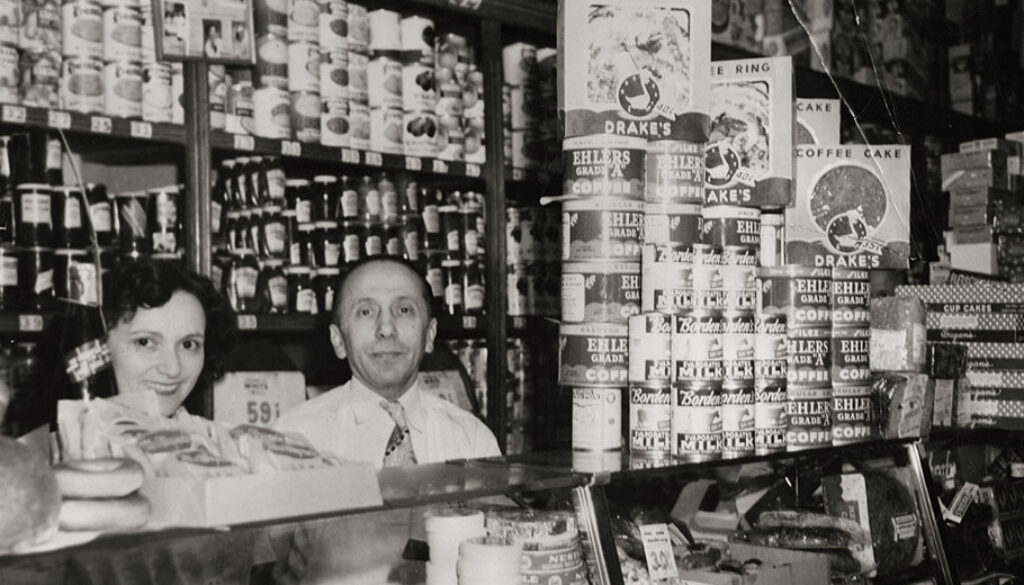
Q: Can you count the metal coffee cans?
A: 13